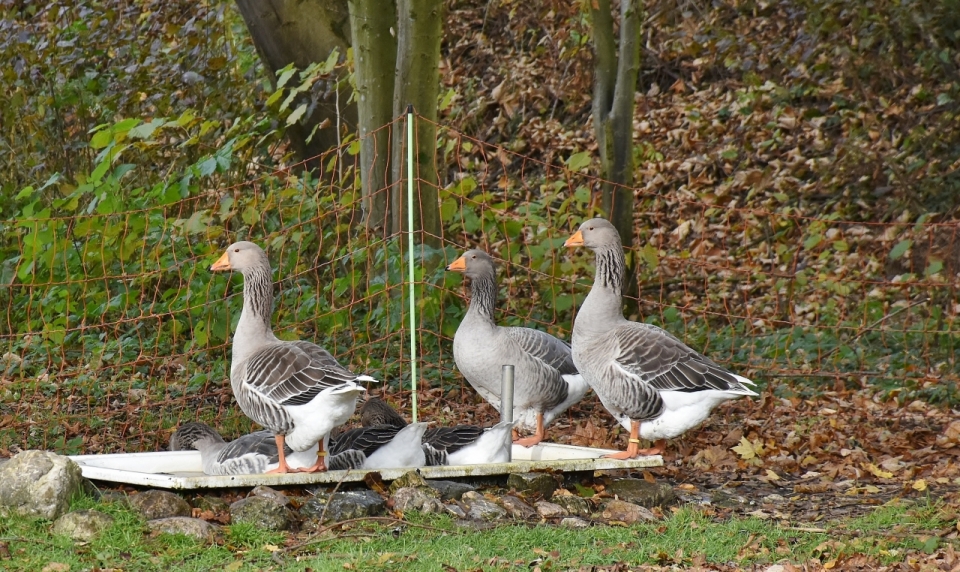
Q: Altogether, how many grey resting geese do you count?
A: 3